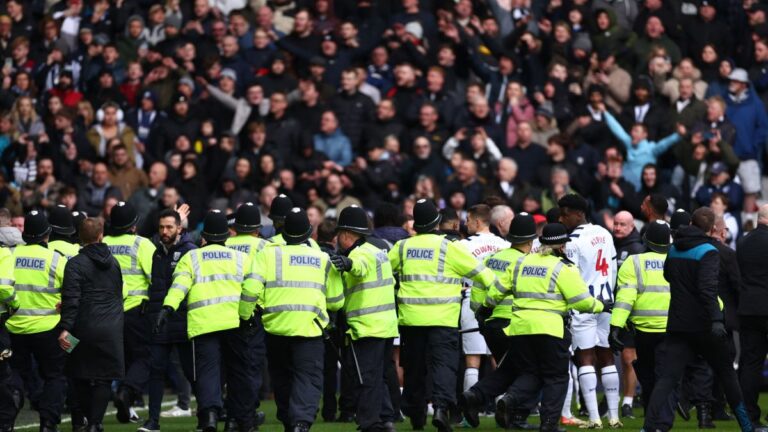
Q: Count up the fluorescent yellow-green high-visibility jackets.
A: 13